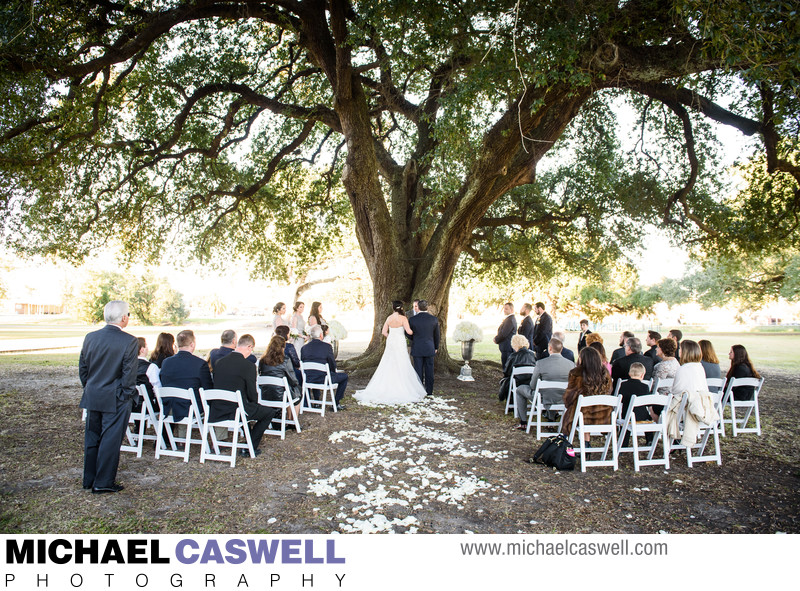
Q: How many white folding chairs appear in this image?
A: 14